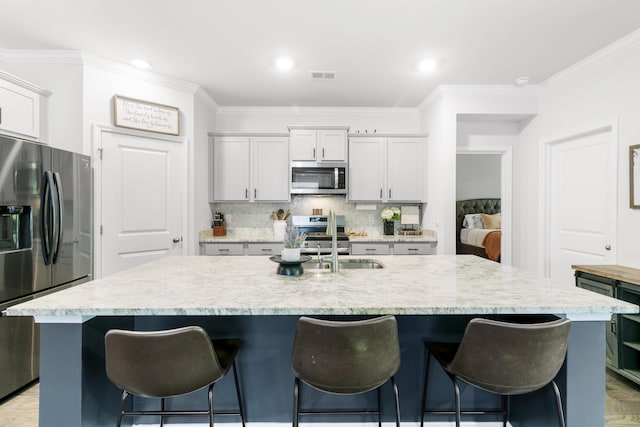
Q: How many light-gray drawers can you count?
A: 4